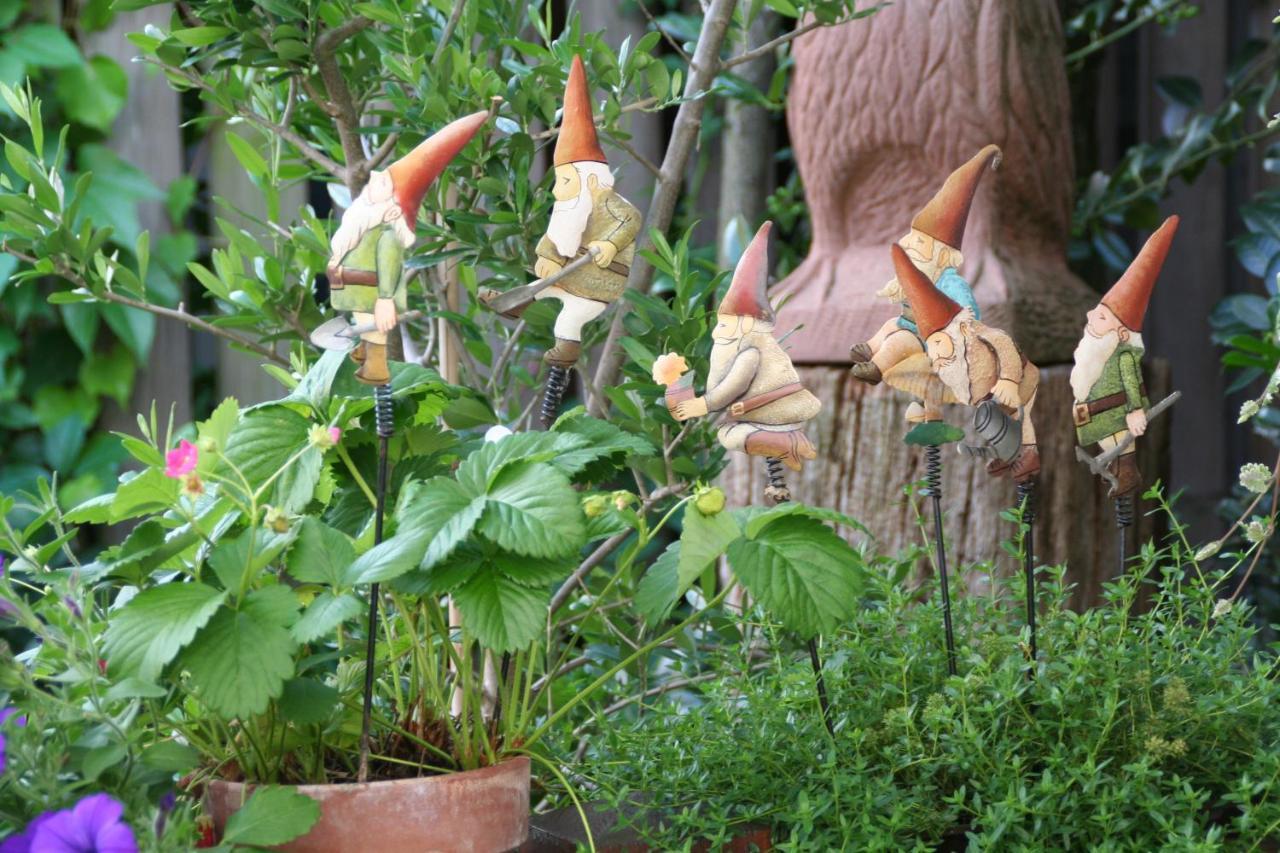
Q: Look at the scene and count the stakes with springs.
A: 6